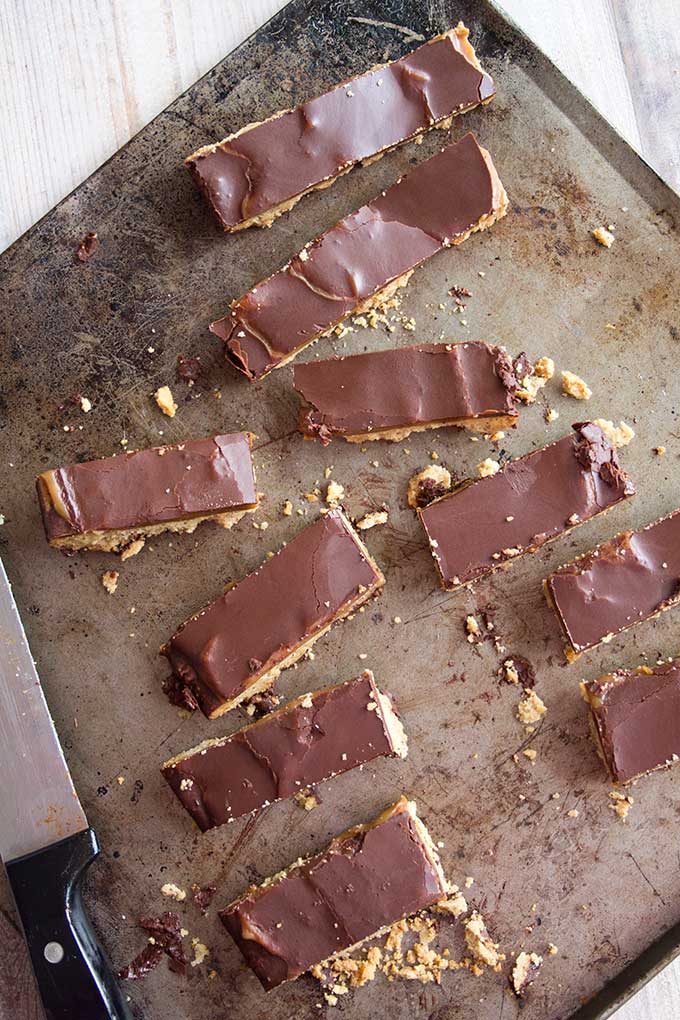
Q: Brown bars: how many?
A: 10